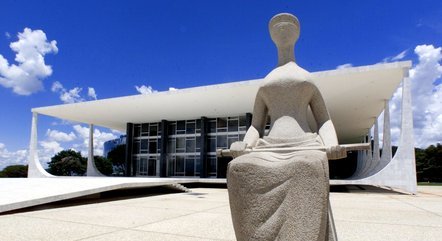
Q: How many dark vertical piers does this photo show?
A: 4